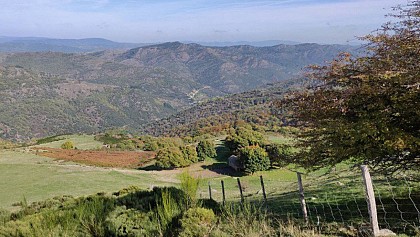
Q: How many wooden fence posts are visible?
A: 6